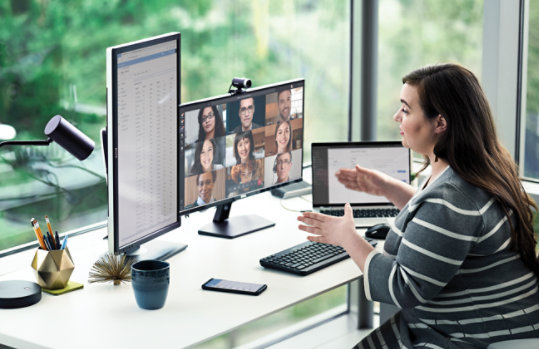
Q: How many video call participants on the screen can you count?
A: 9